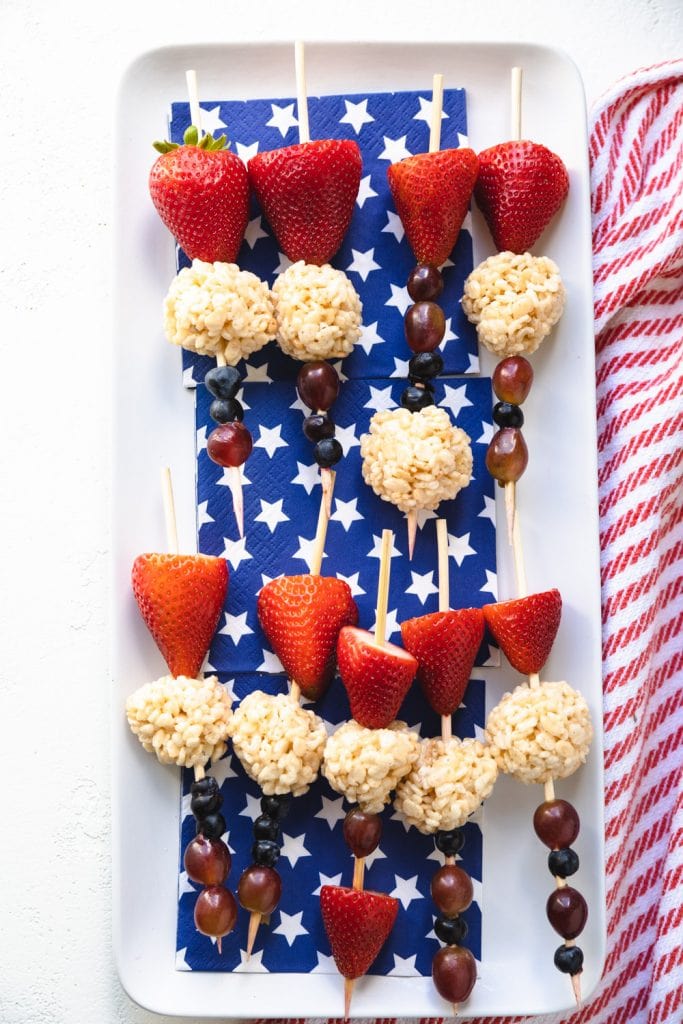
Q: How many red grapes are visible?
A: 14